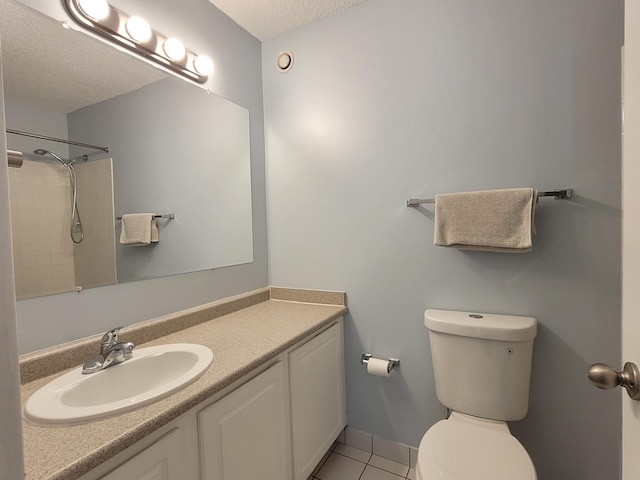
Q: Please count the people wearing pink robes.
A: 0